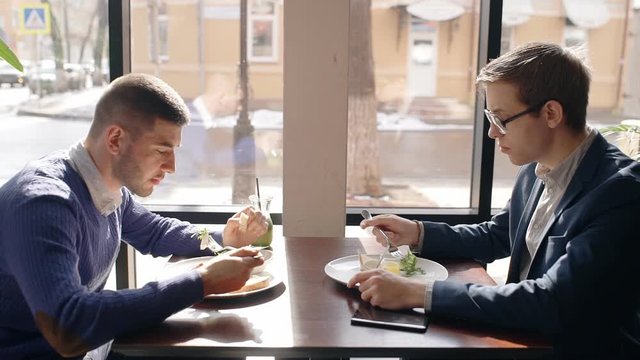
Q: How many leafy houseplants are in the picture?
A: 2